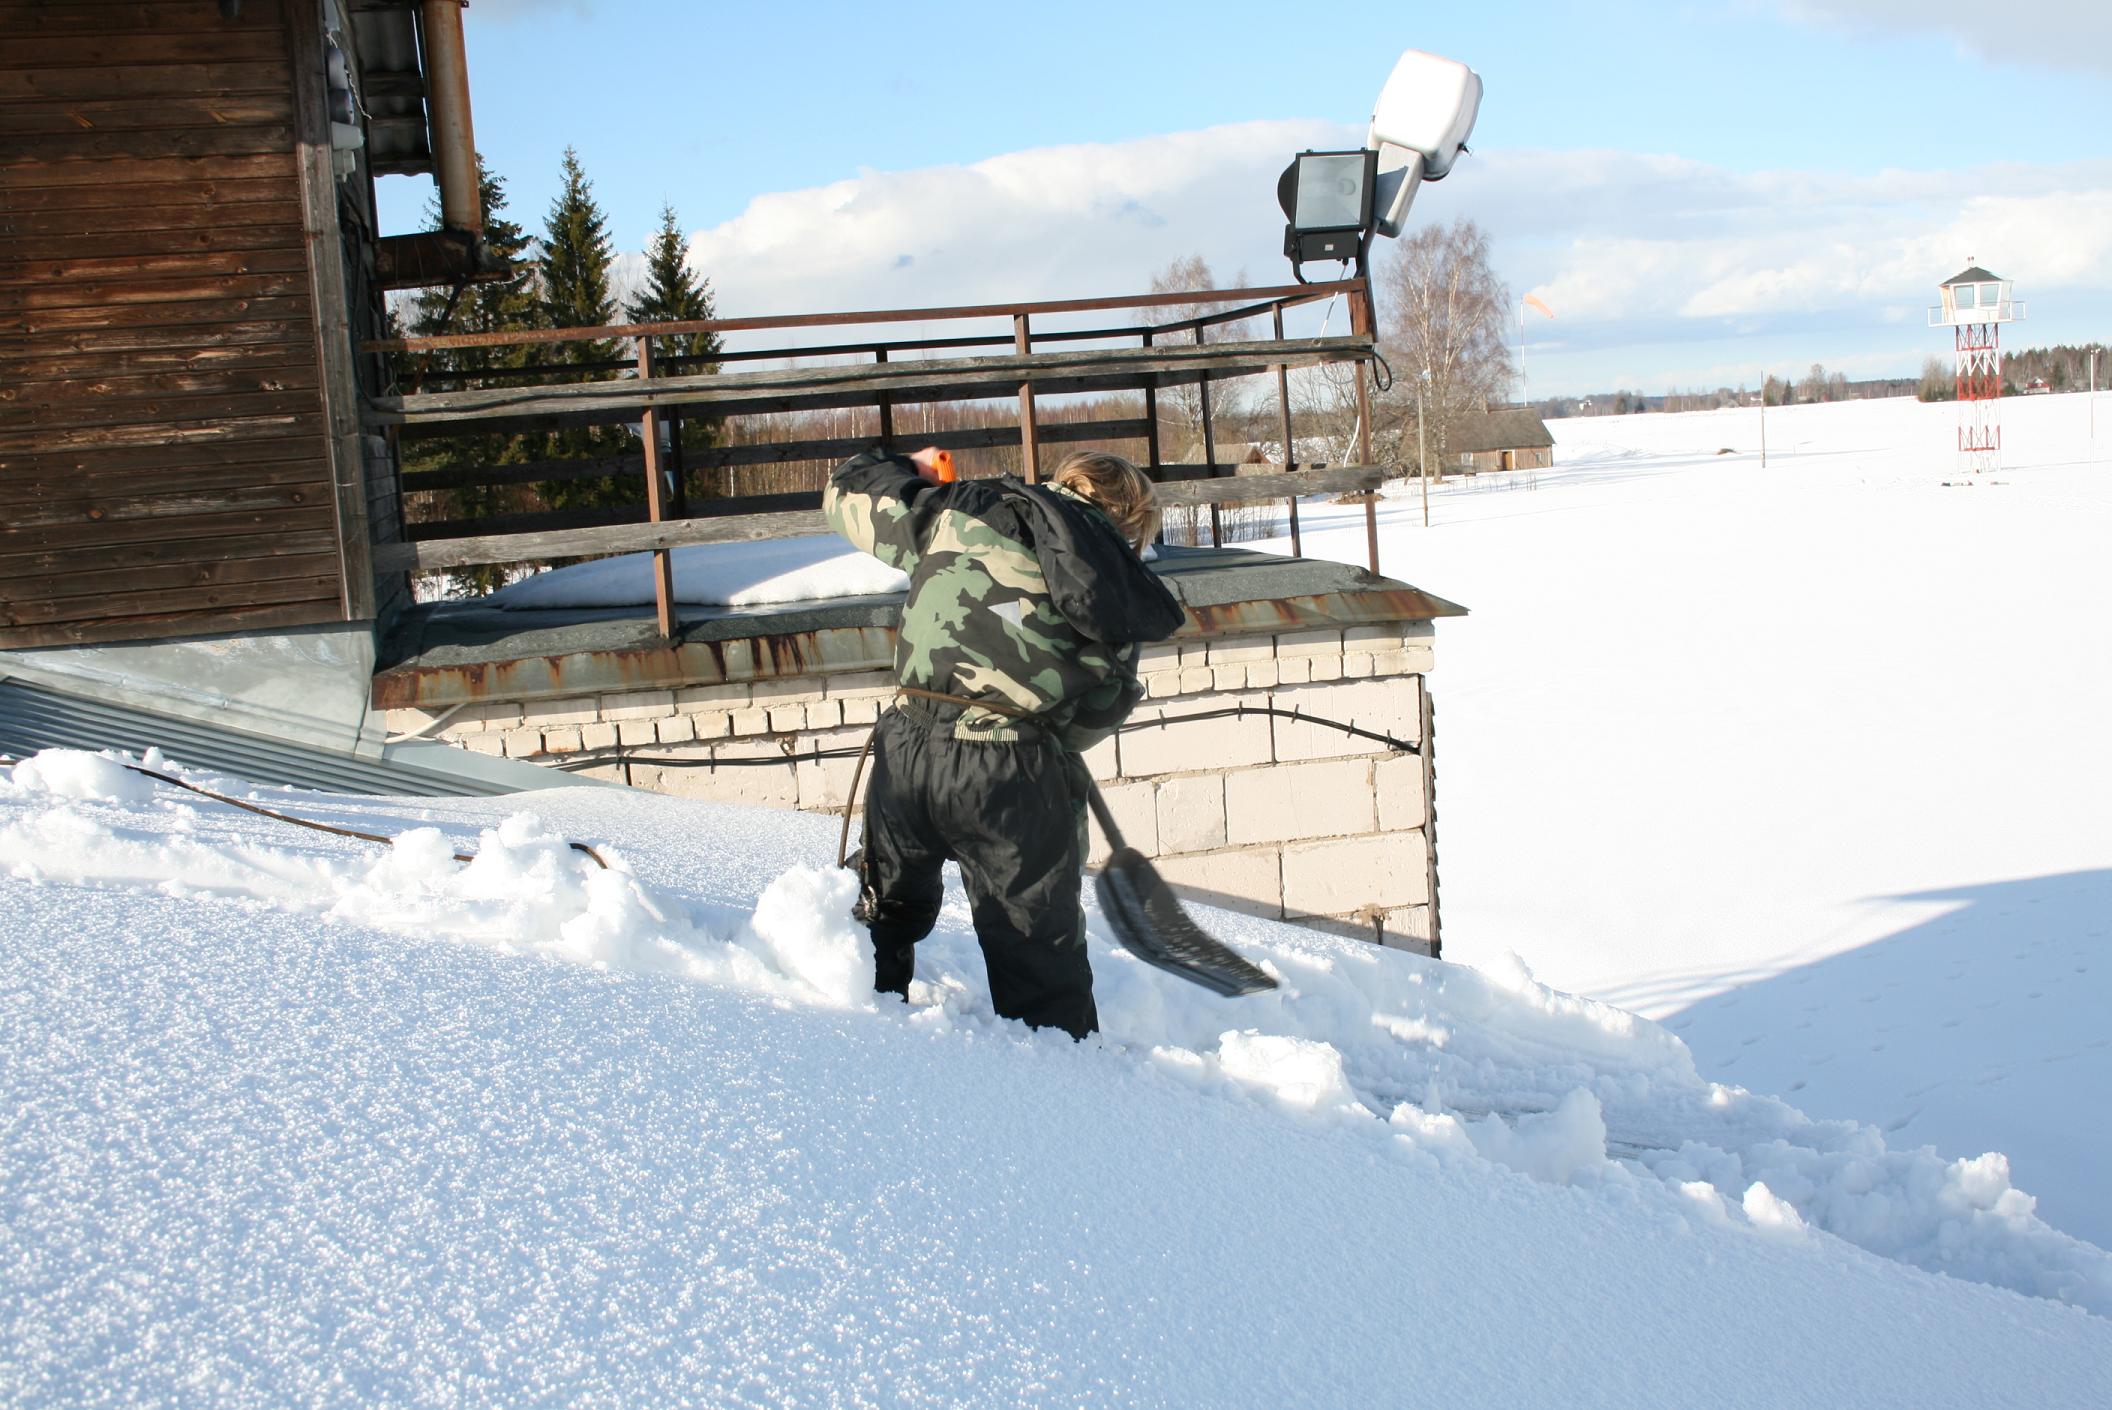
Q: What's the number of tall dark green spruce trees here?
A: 3